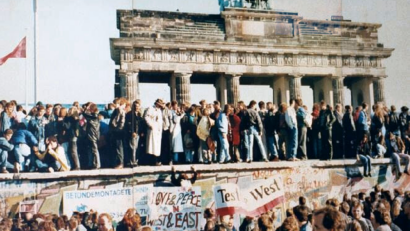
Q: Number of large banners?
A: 3